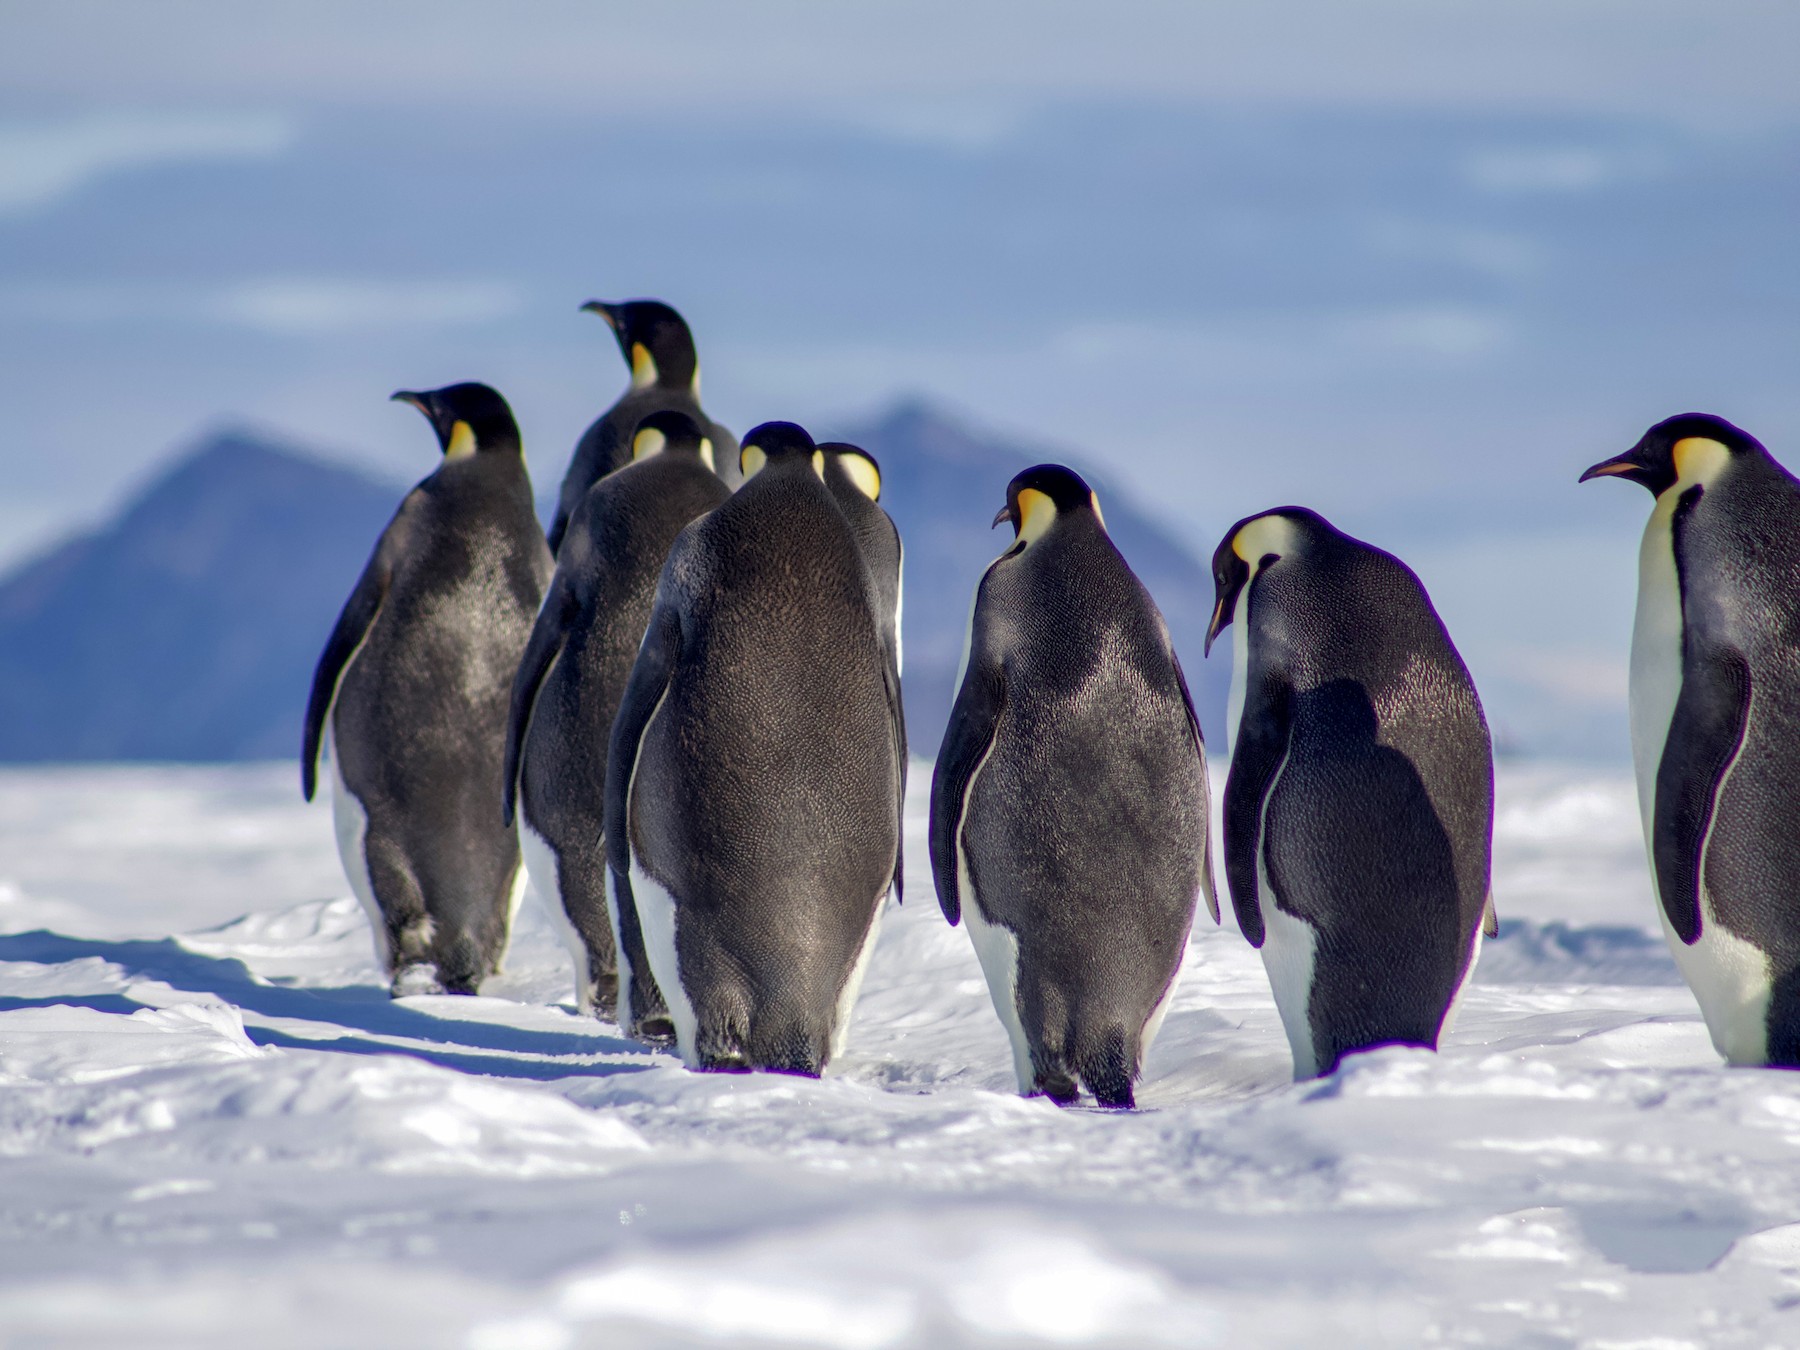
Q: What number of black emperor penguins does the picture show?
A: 8